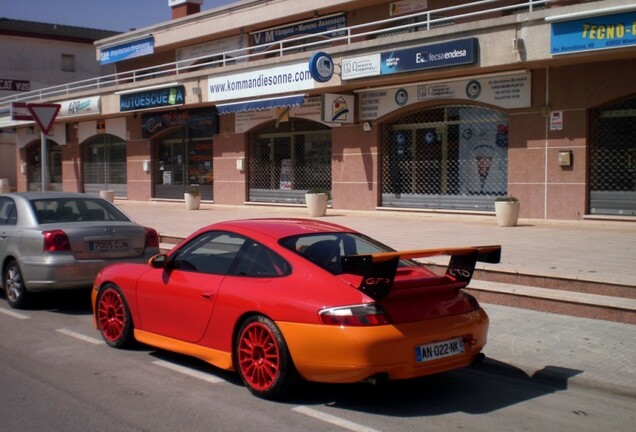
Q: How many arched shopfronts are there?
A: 6